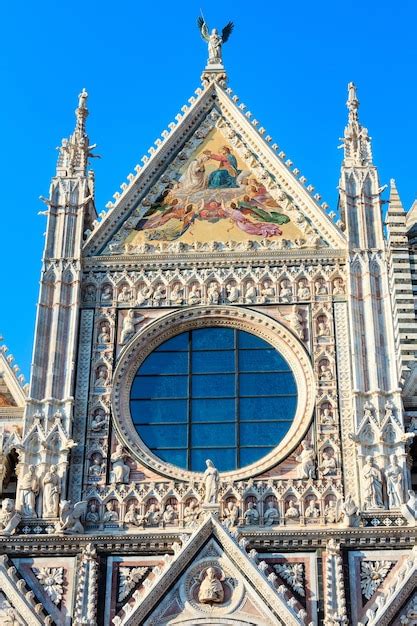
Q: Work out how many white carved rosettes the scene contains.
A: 4